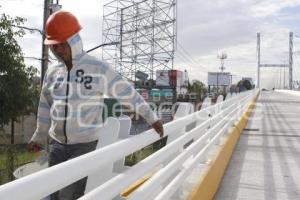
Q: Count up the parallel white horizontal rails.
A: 4